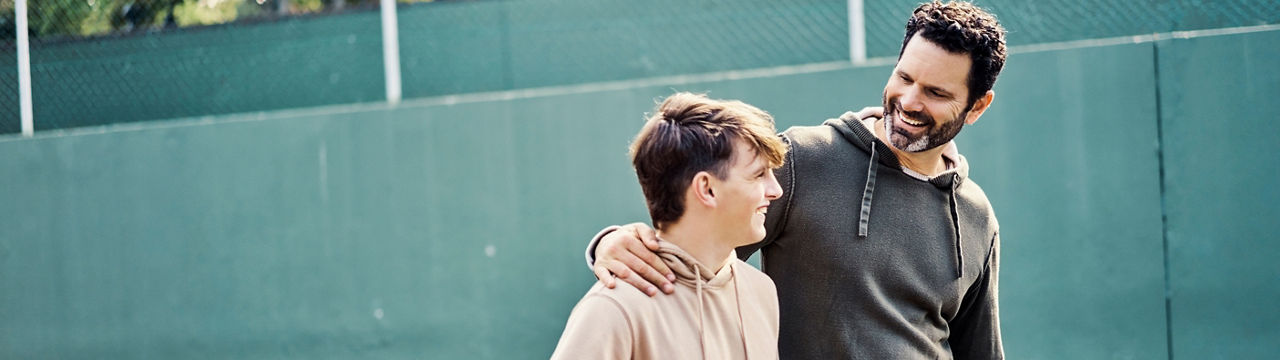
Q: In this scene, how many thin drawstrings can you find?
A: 4